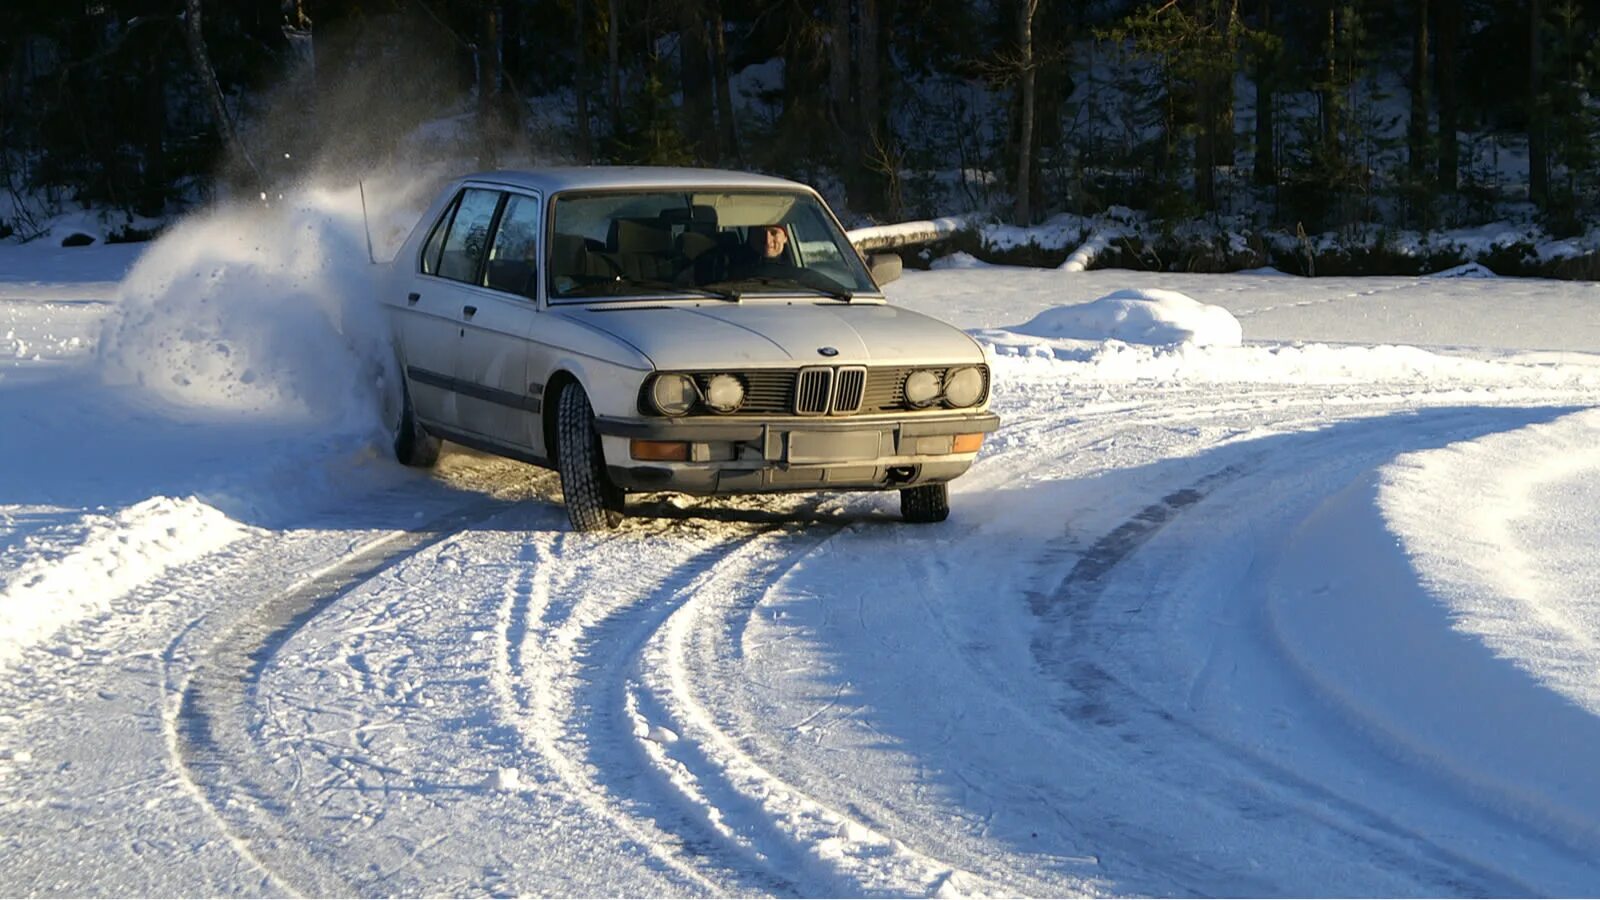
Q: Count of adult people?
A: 1